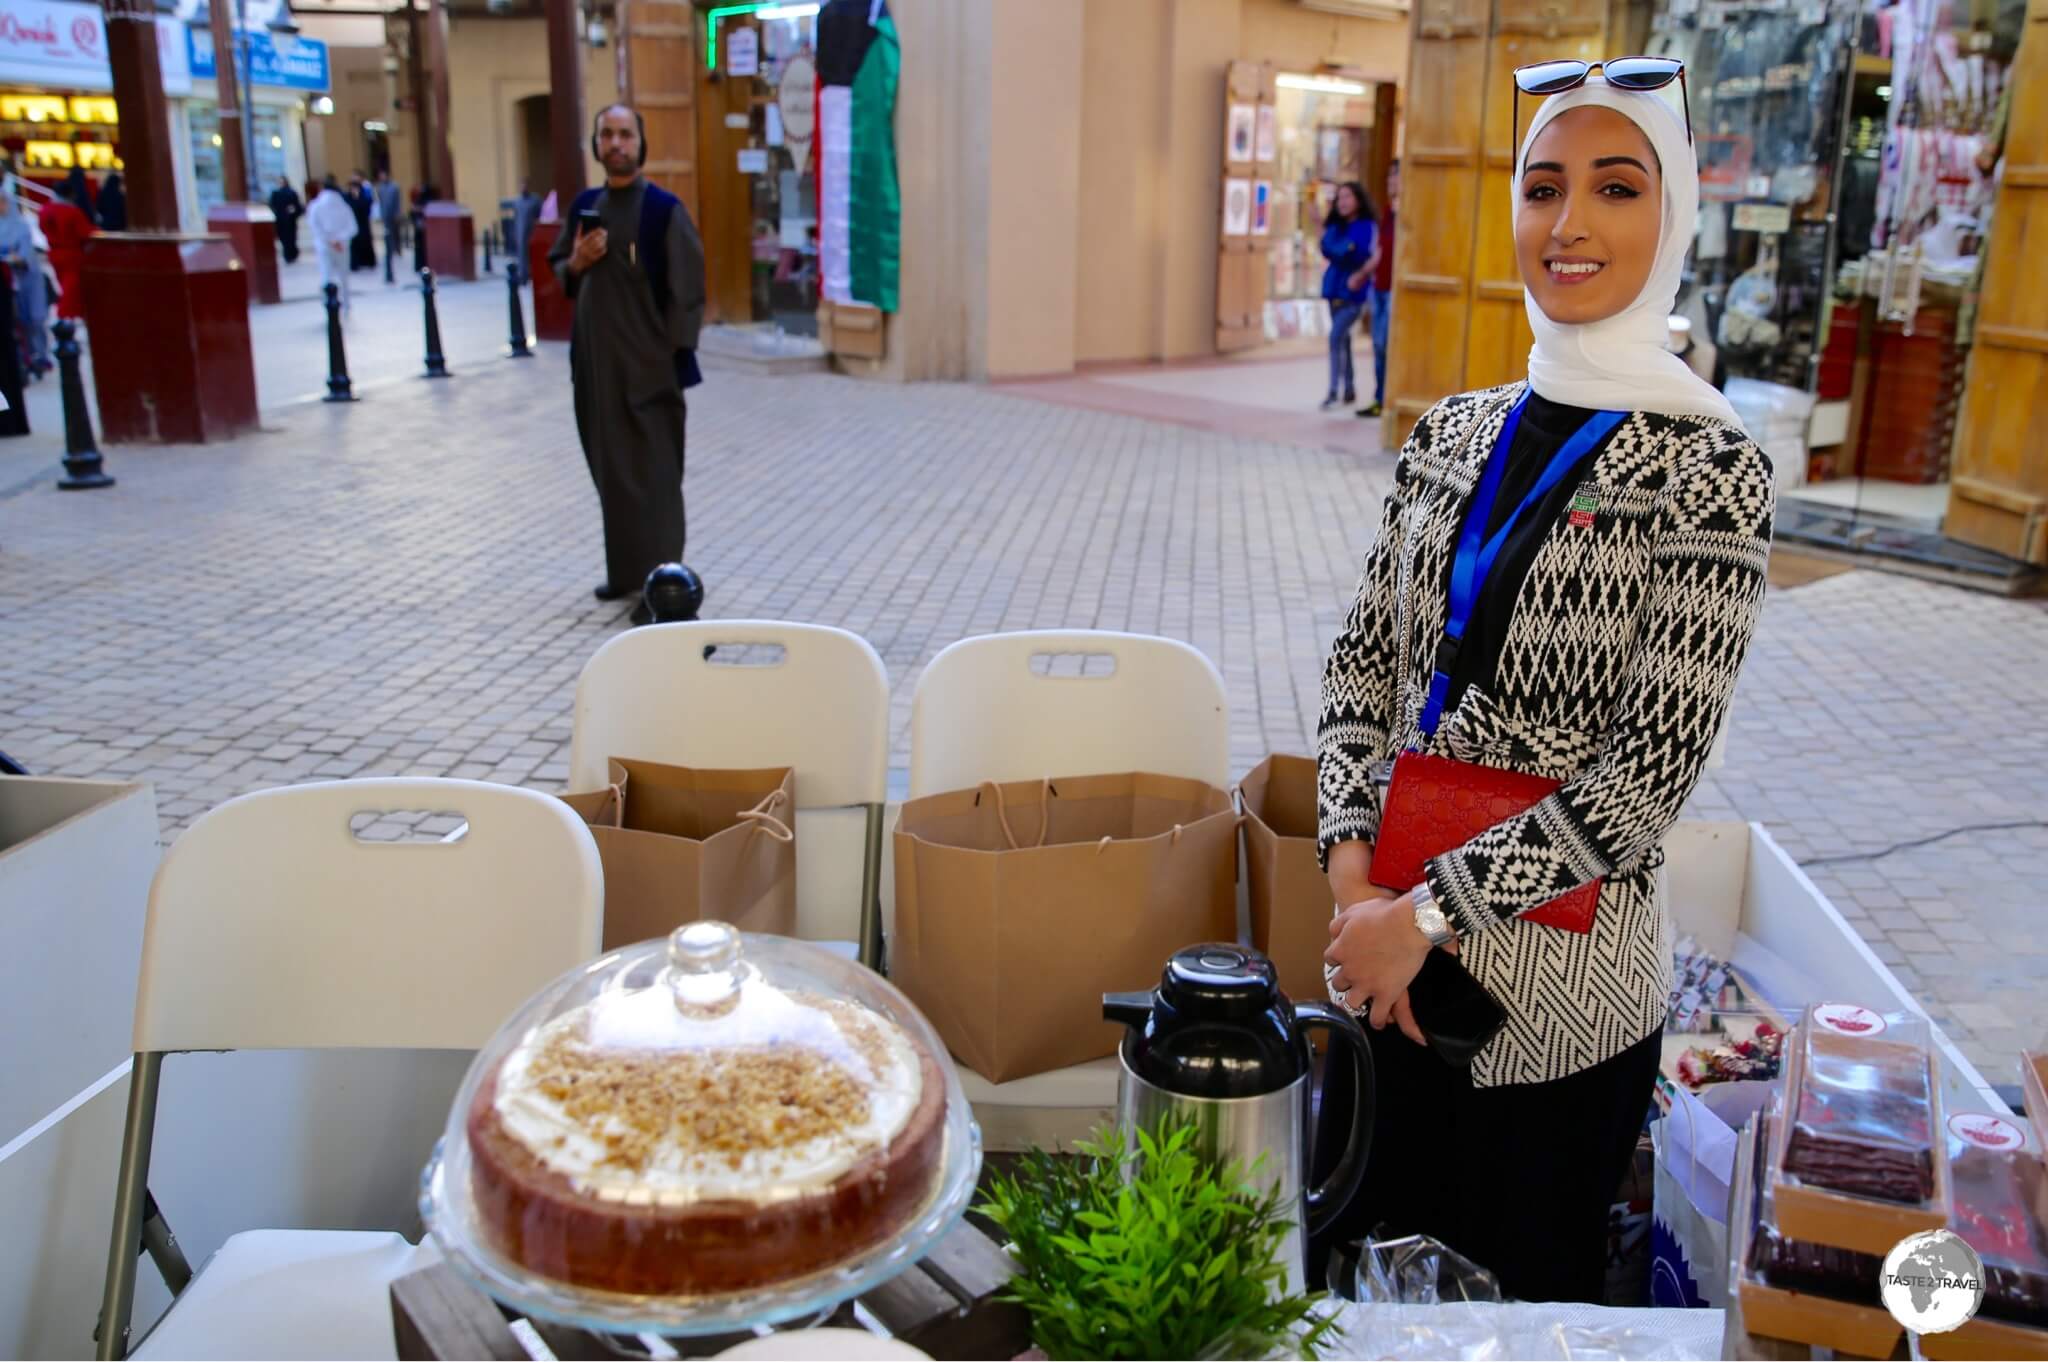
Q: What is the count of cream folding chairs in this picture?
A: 3